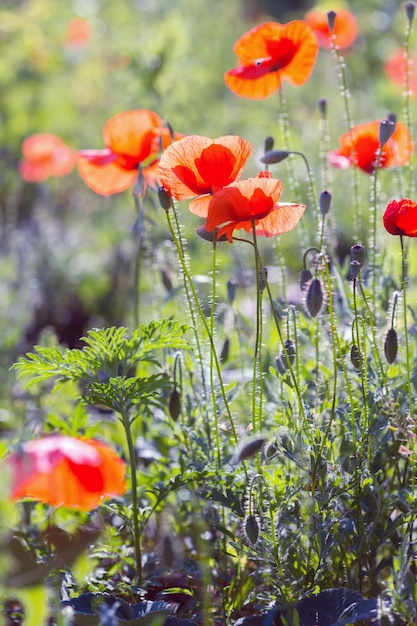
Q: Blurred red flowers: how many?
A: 5